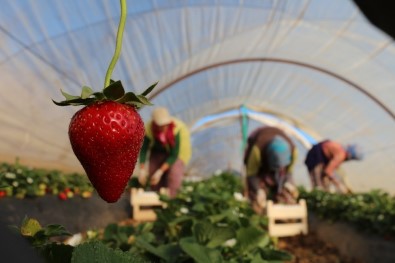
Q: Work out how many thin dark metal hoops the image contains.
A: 1